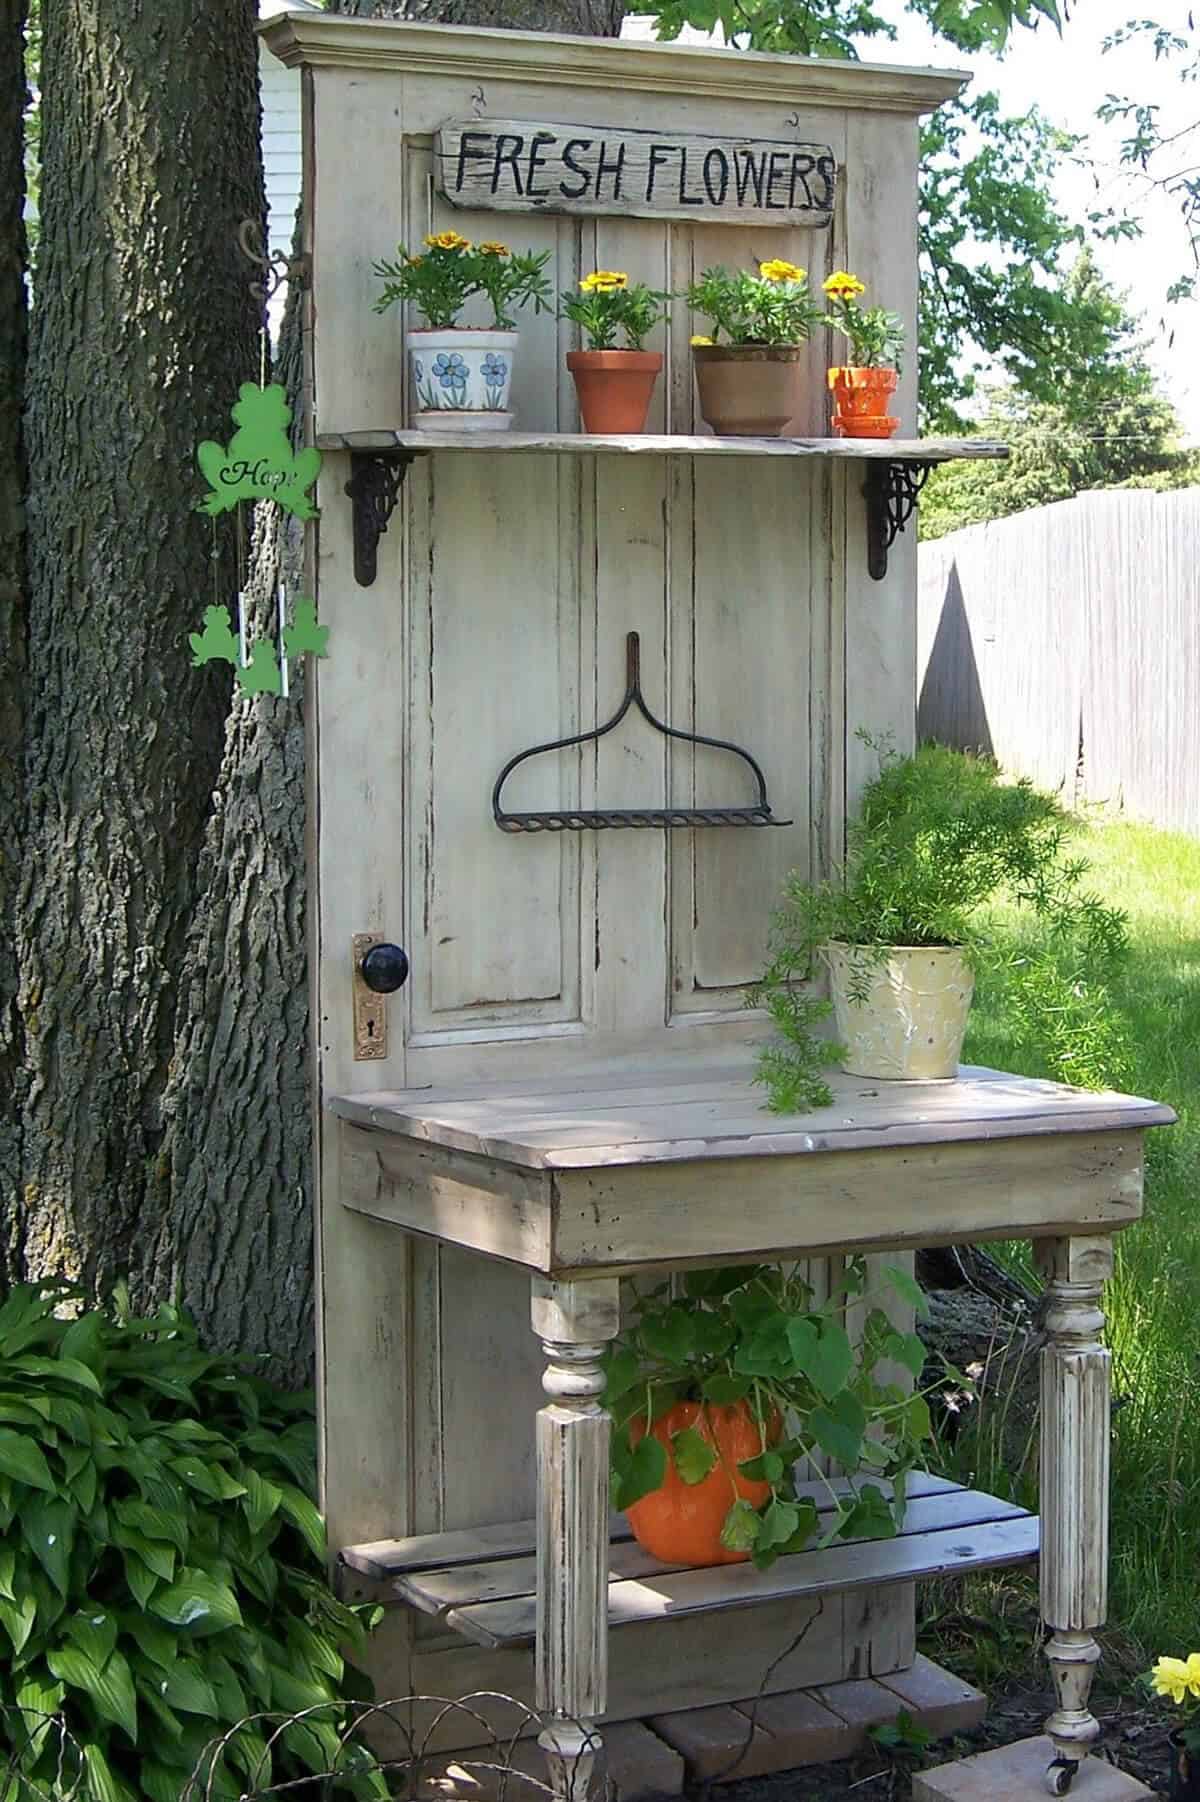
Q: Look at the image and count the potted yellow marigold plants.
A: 4